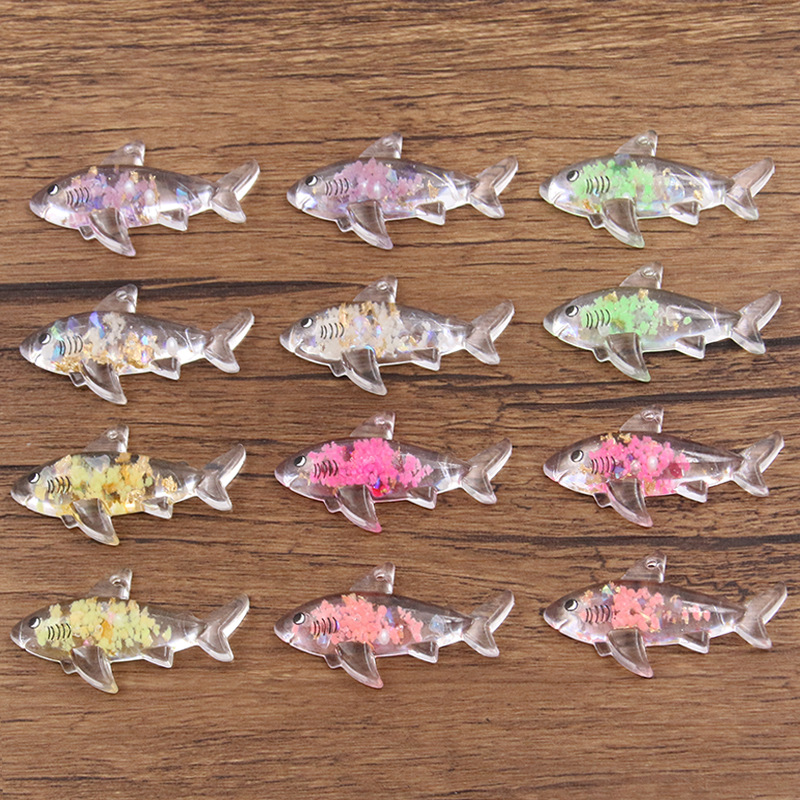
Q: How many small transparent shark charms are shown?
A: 12